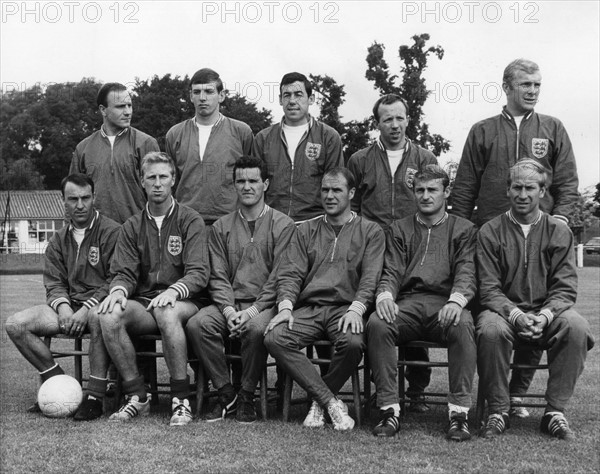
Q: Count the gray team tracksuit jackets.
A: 11